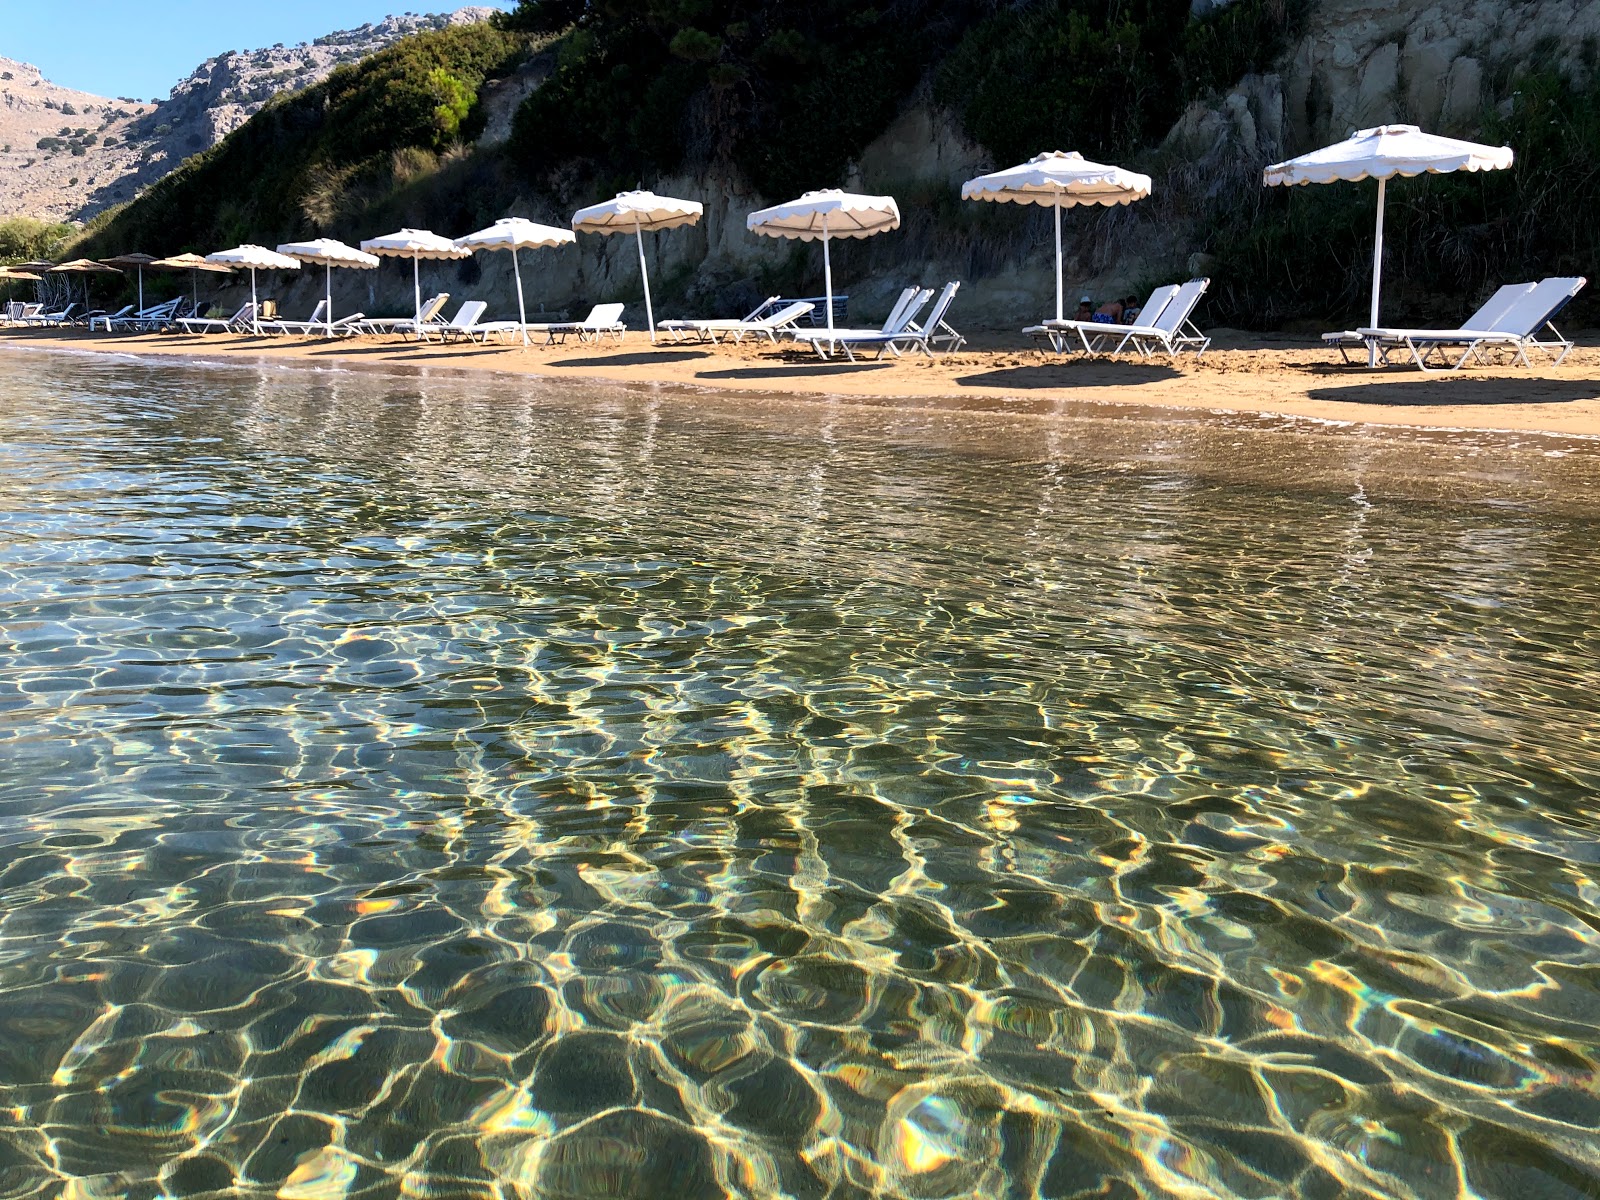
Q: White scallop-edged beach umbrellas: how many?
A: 8